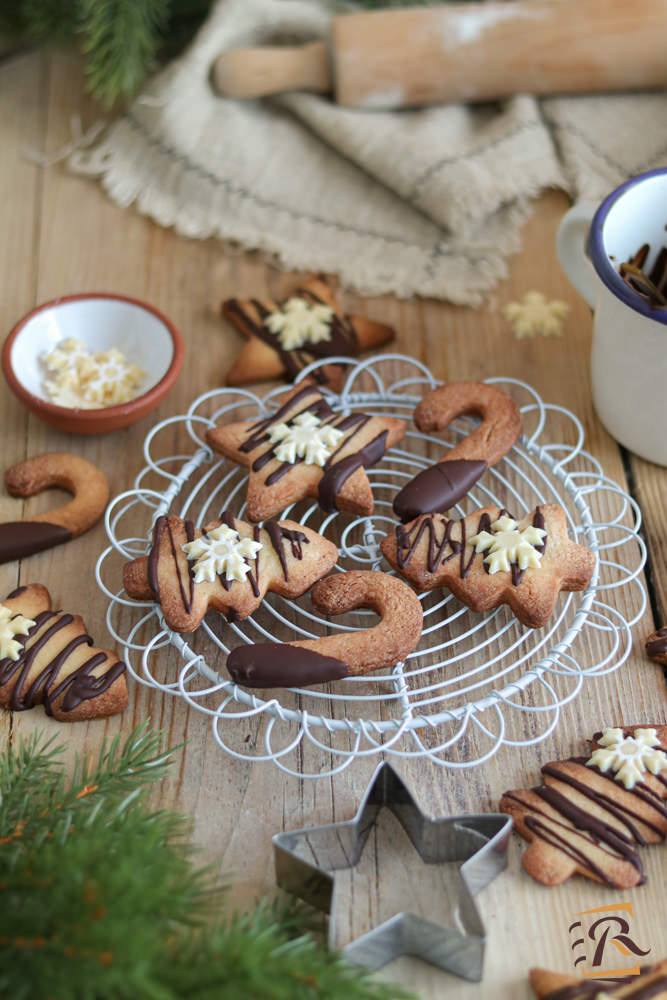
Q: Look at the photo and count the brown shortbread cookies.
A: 11